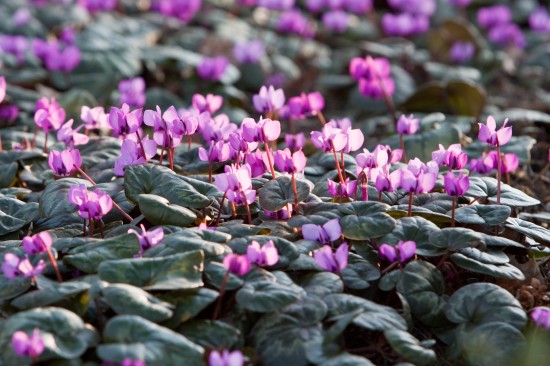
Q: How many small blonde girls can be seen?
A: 0